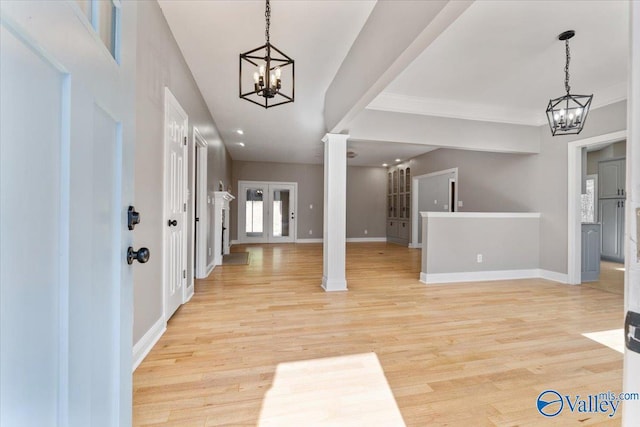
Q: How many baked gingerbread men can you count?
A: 0